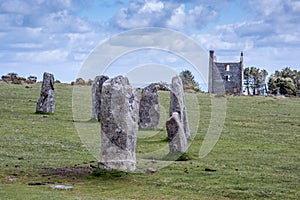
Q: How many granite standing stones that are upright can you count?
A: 6